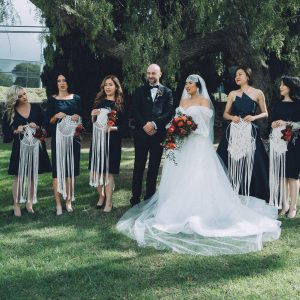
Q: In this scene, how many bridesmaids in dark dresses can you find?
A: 5